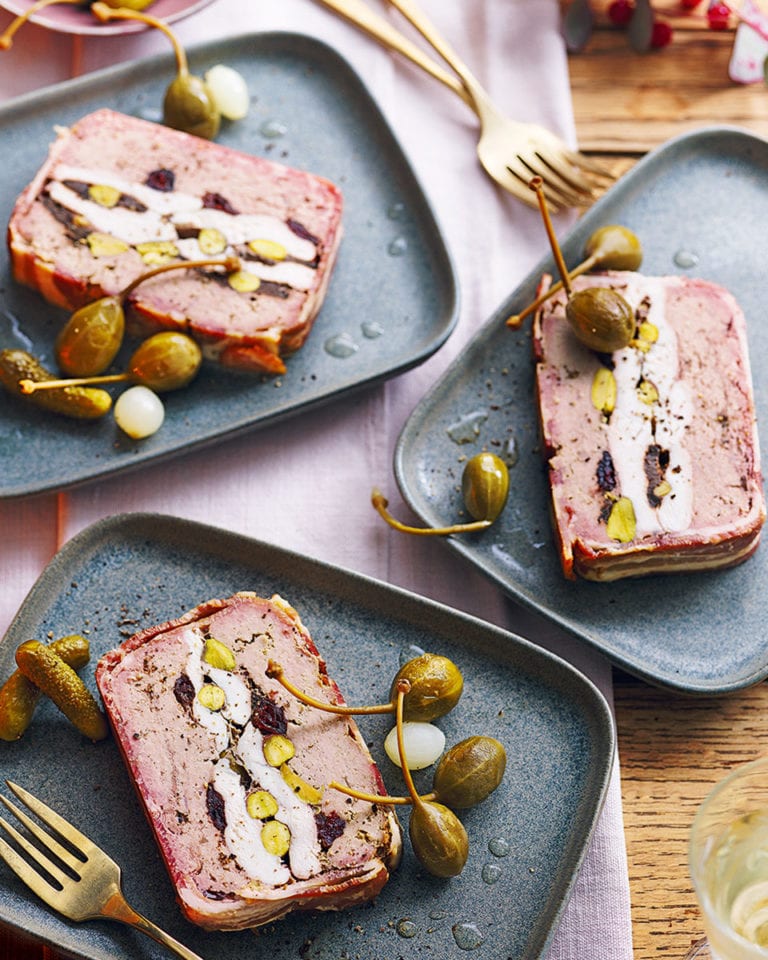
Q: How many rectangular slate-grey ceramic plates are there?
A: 3